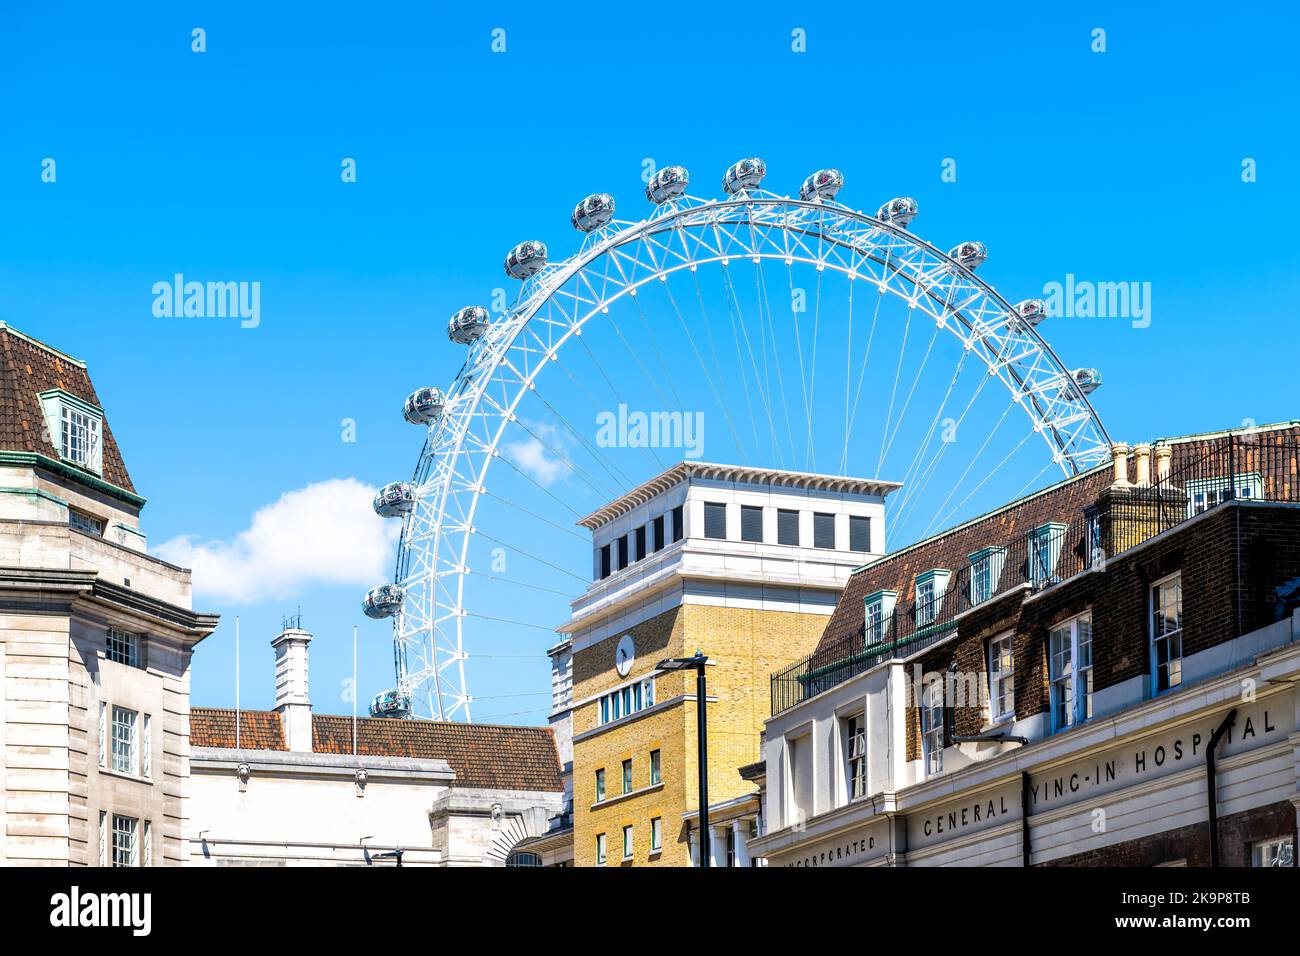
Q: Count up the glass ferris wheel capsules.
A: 14